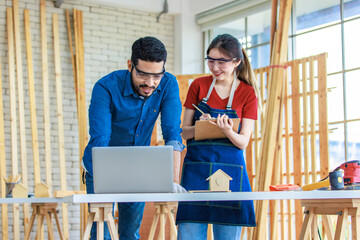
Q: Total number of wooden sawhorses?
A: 4